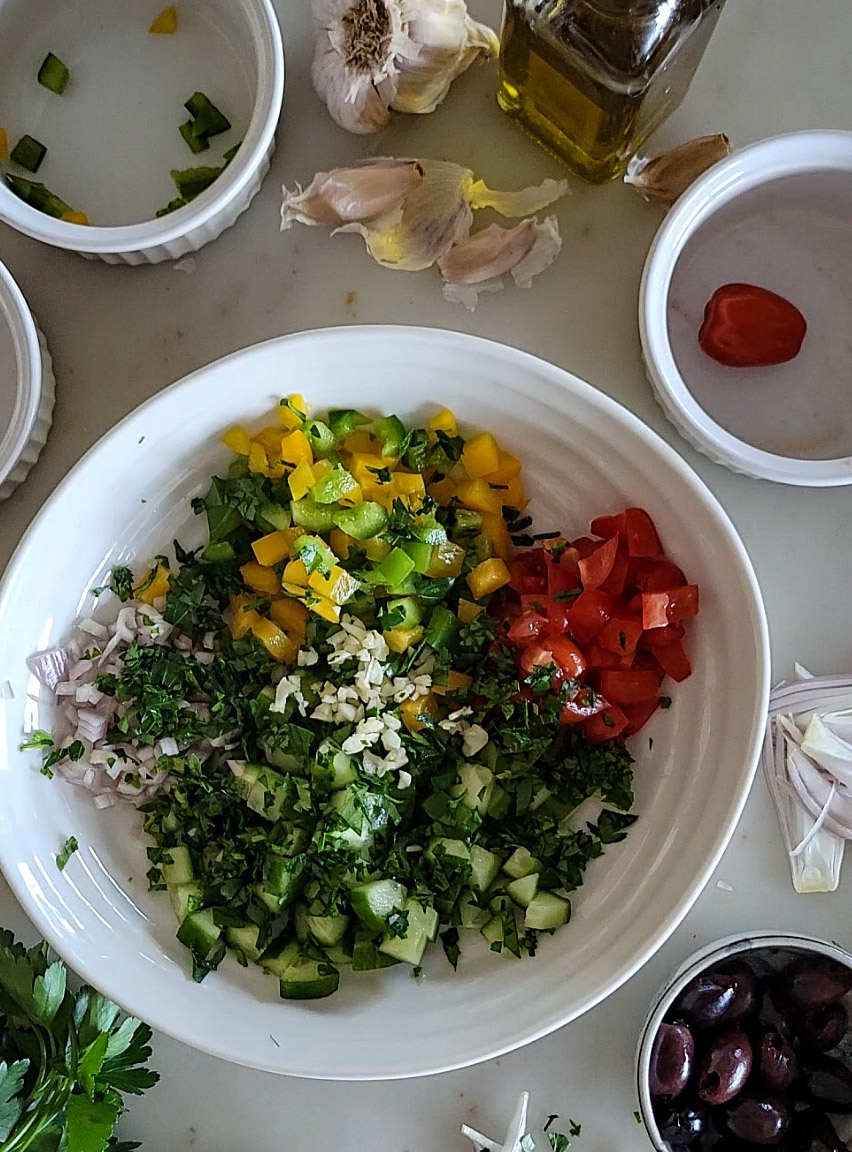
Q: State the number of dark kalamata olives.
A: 11